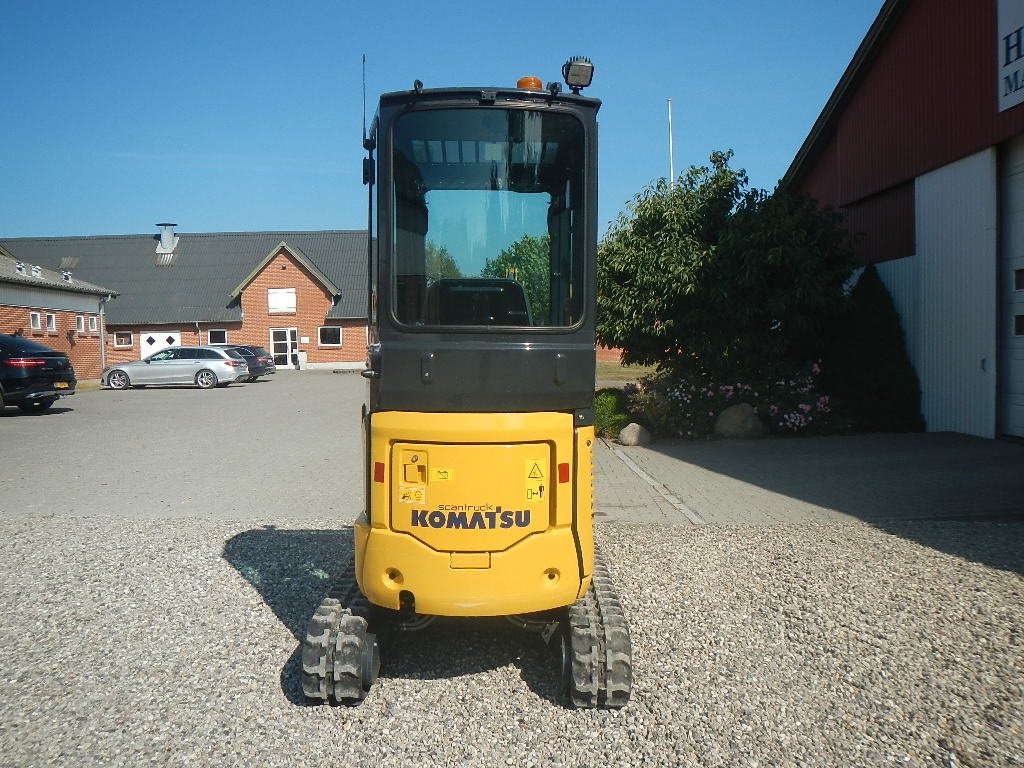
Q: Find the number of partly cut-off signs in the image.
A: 1